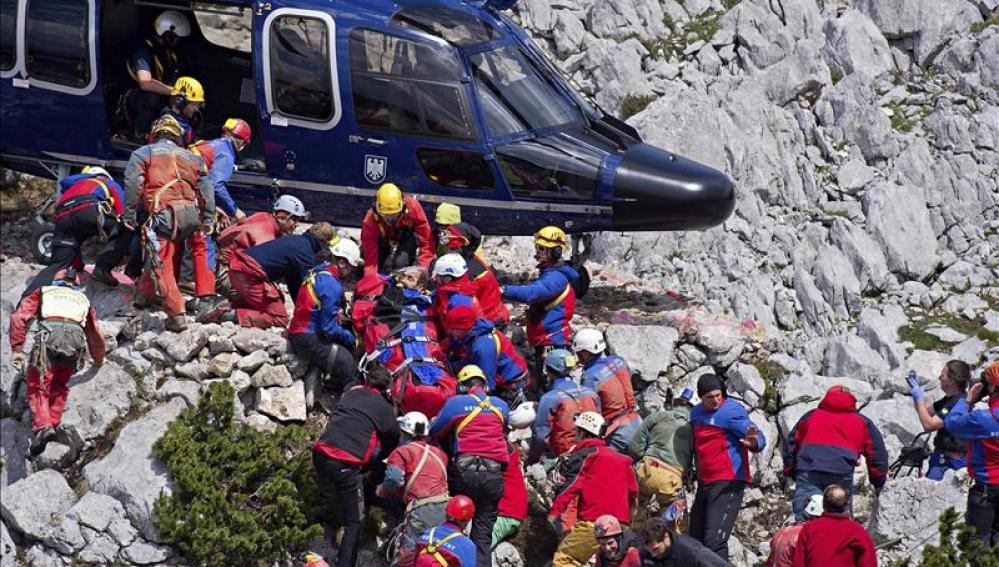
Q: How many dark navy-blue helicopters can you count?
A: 1